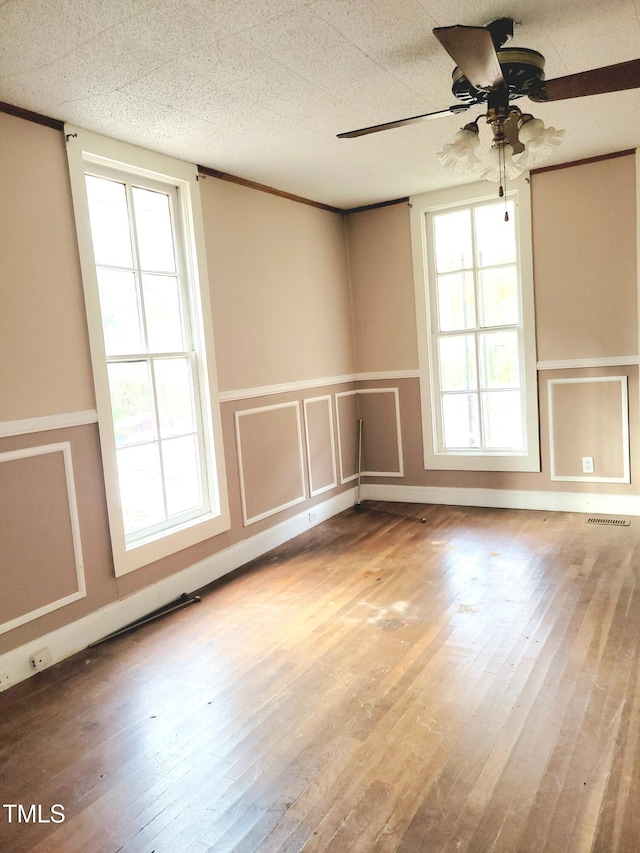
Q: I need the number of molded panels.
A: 5